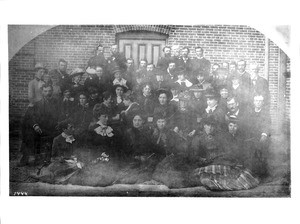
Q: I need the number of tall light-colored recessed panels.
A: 3